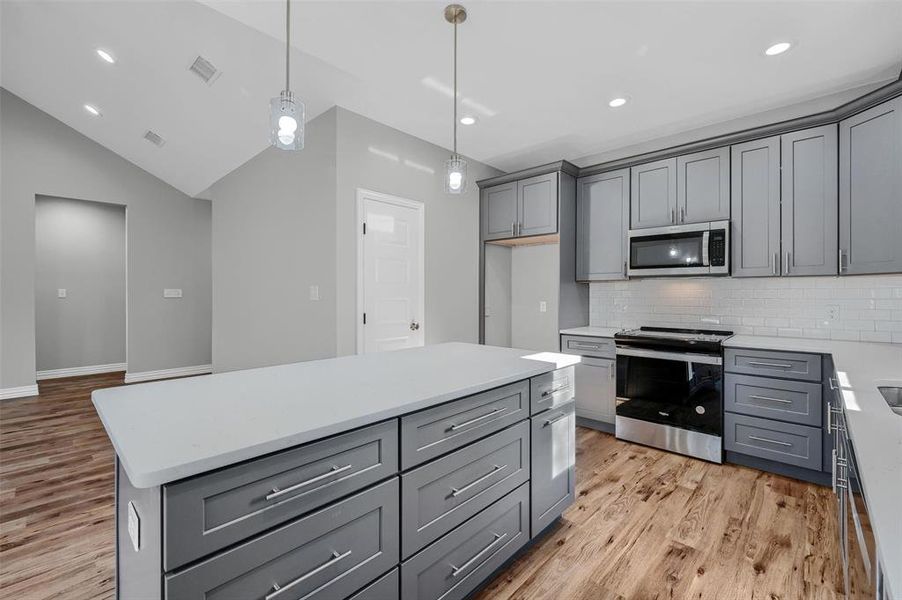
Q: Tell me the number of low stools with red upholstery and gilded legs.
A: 0